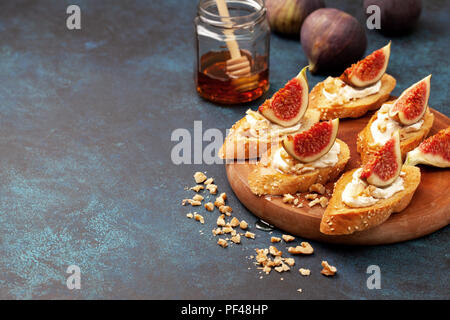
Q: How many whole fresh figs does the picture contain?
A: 3